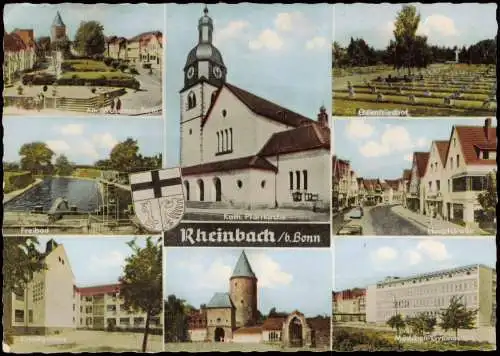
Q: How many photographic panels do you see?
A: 8